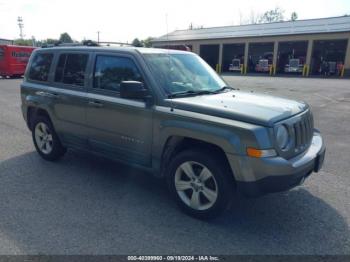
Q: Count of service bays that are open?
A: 5